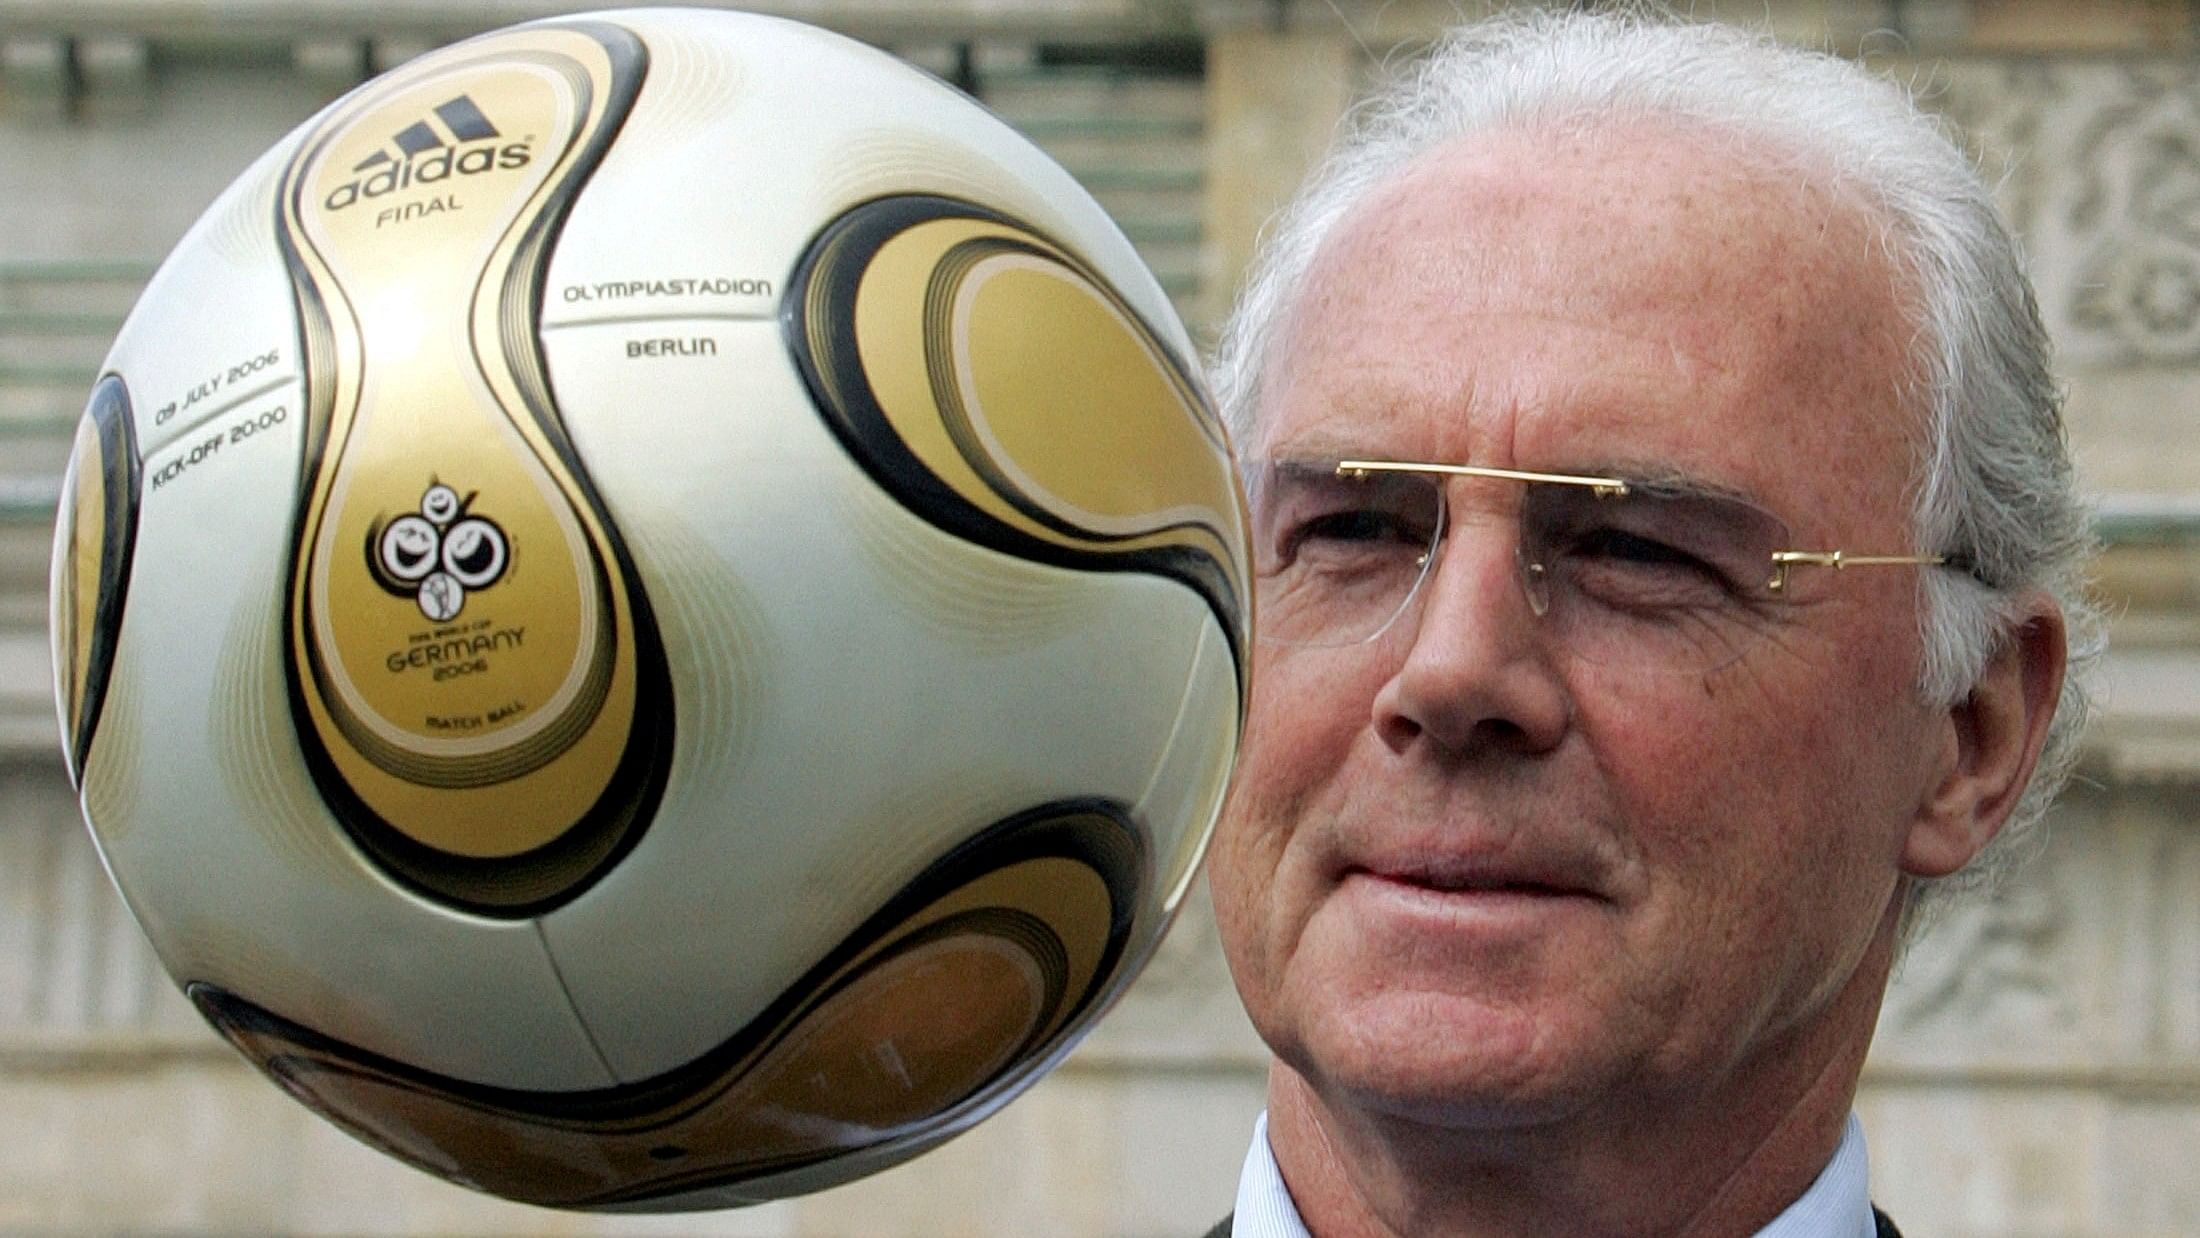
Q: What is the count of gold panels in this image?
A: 4